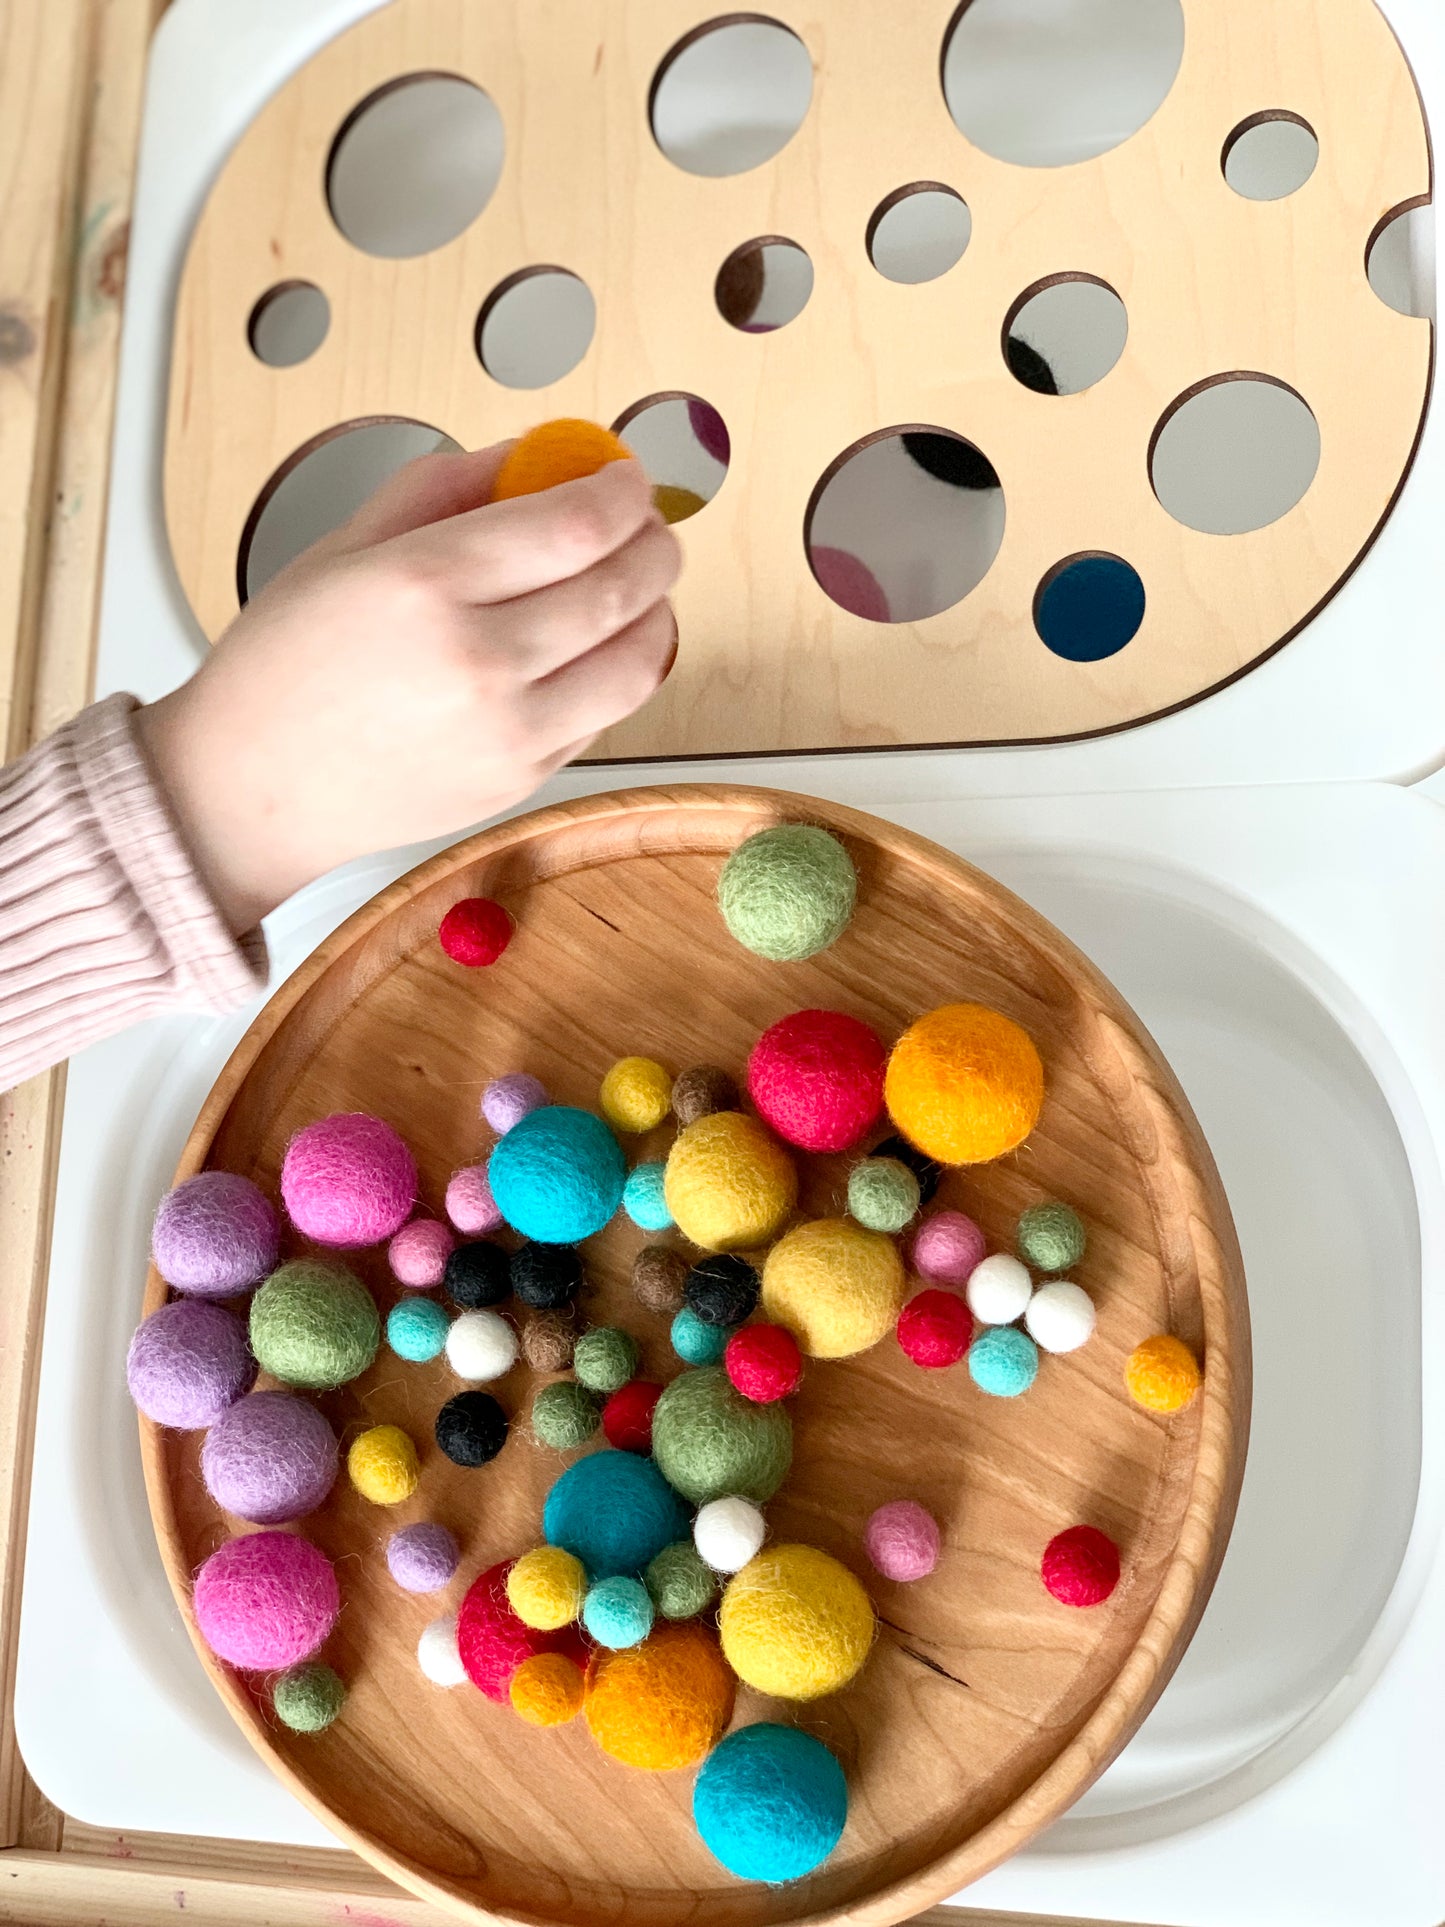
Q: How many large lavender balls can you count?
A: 3